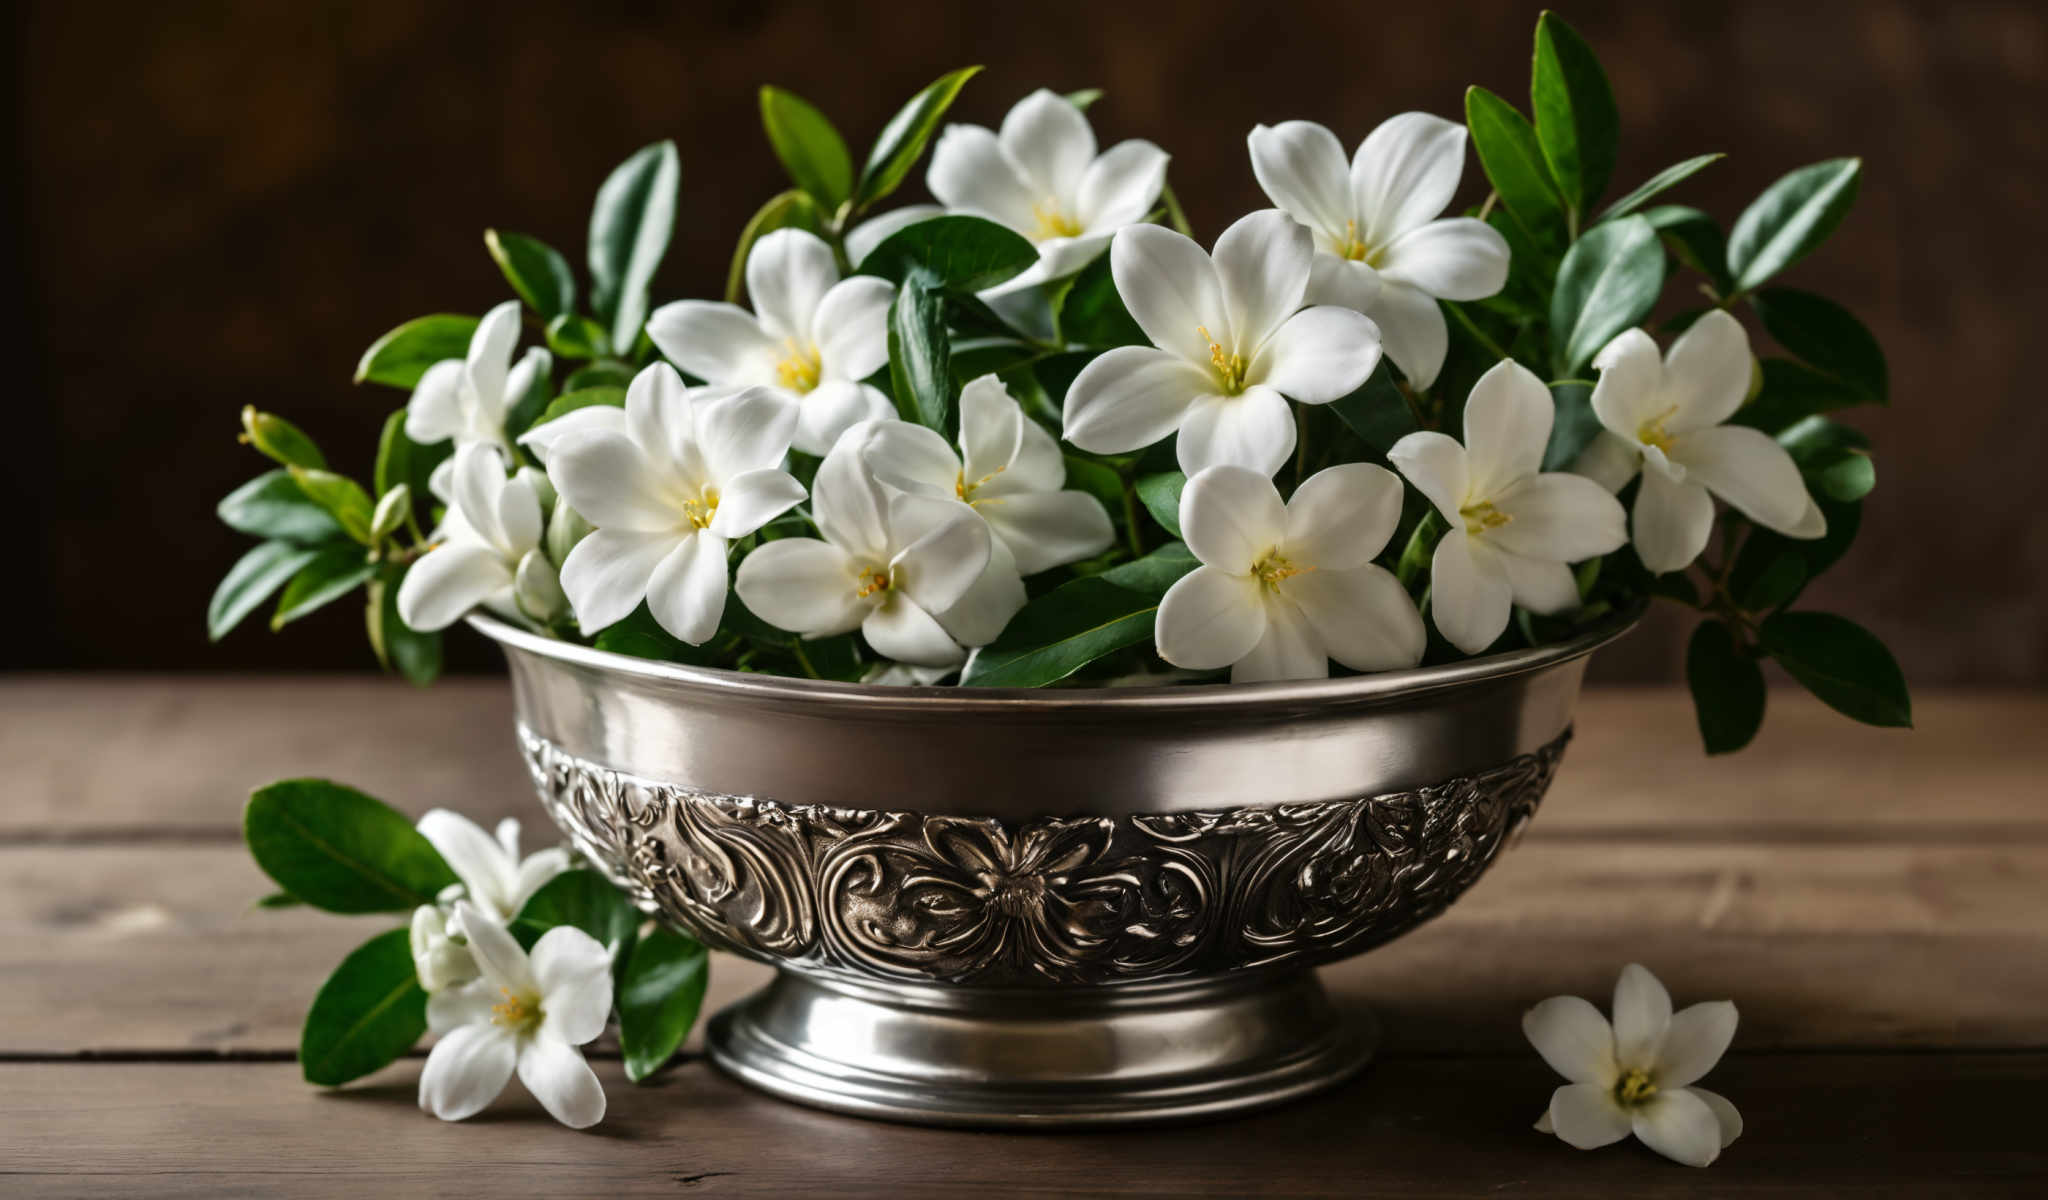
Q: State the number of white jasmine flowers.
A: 15